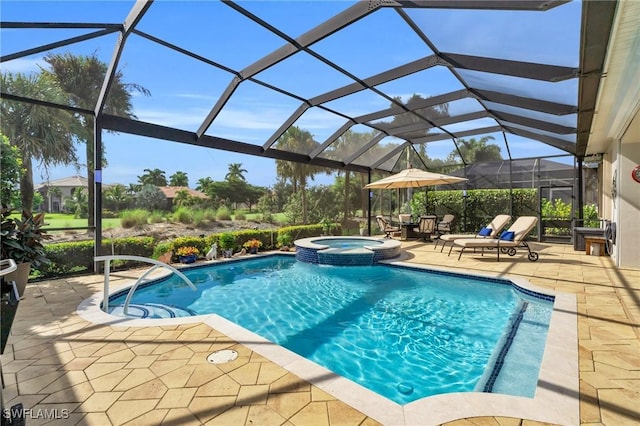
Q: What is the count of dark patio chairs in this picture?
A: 4